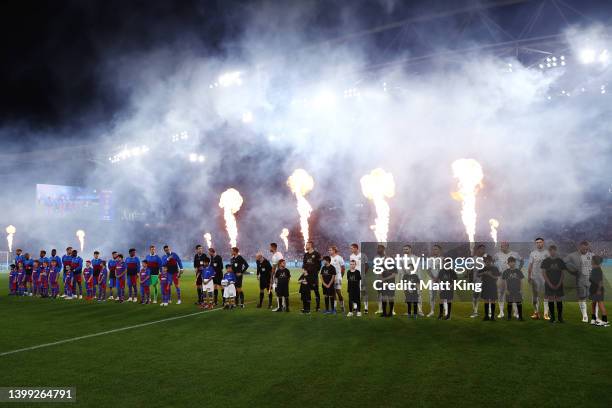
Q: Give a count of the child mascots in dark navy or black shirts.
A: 11